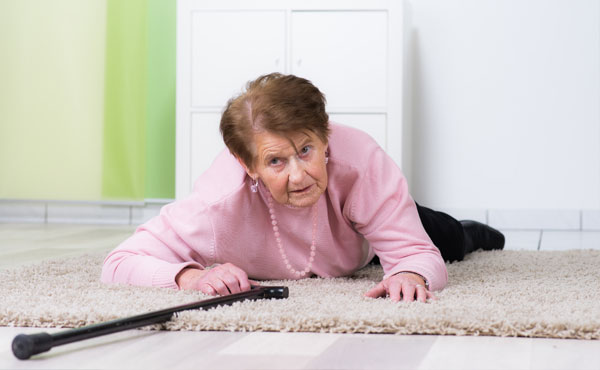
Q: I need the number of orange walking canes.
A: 0